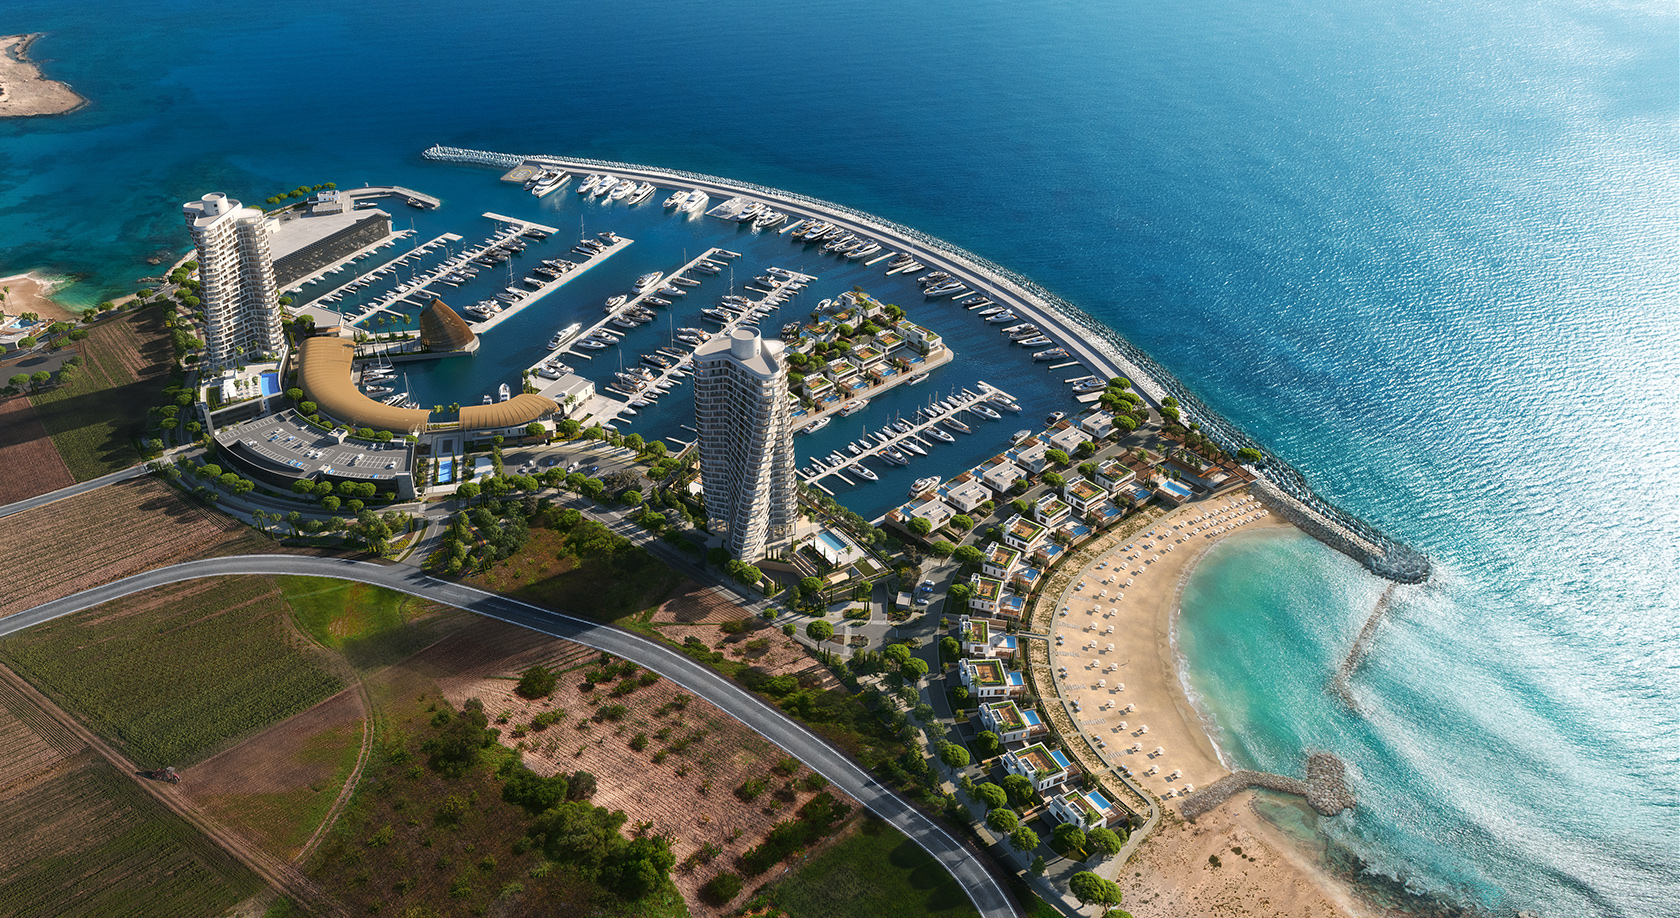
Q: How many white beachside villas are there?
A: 11